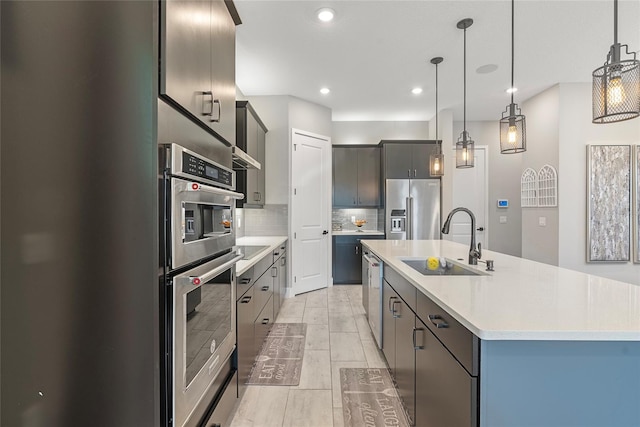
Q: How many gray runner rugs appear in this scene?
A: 2